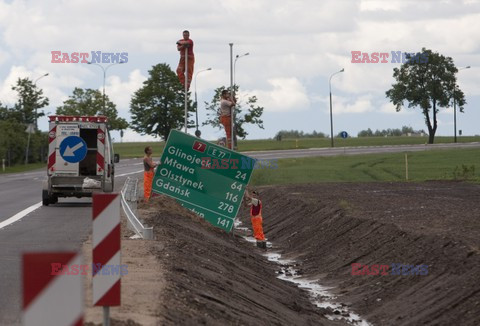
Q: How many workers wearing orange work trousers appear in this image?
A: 4